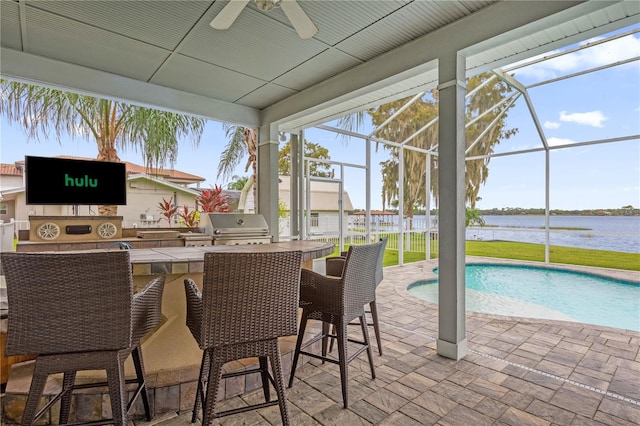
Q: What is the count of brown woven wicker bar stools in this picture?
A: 4